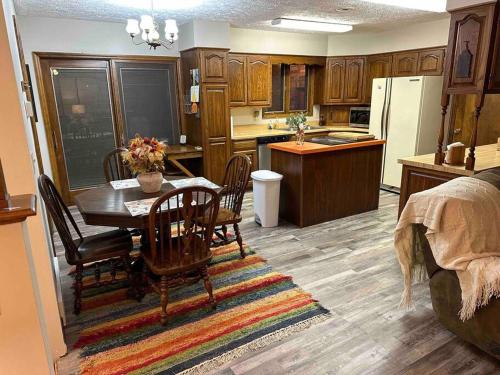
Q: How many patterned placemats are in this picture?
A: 3